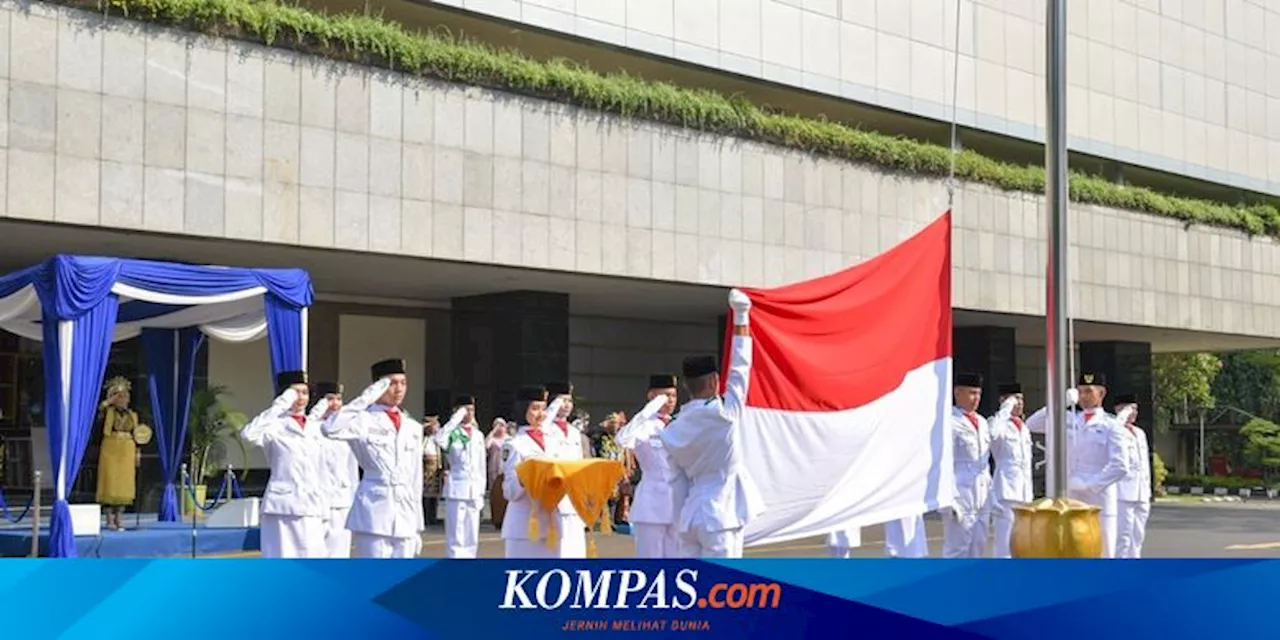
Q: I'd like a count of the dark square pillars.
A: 3